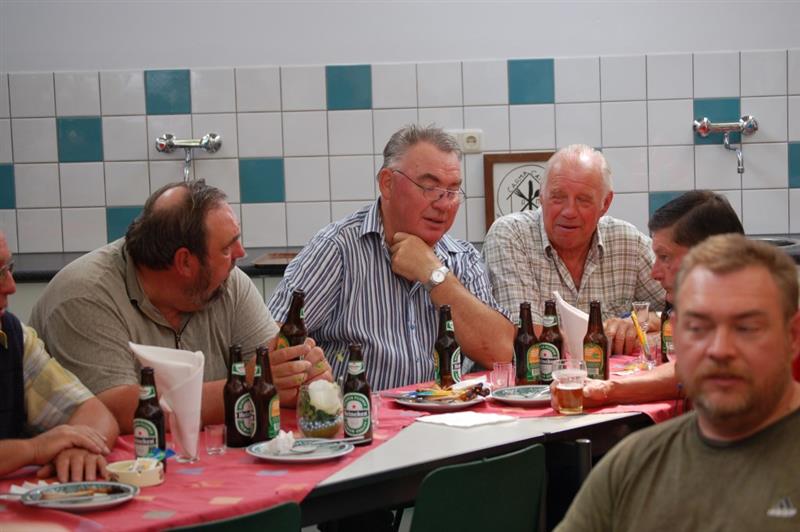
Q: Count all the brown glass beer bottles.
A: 10